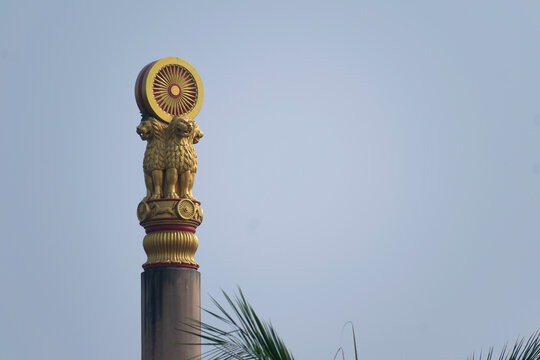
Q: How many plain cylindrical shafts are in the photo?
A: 1